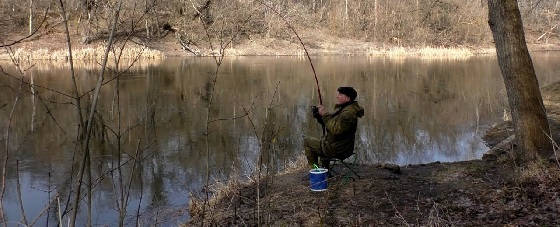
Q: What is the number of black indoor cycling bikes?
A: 0